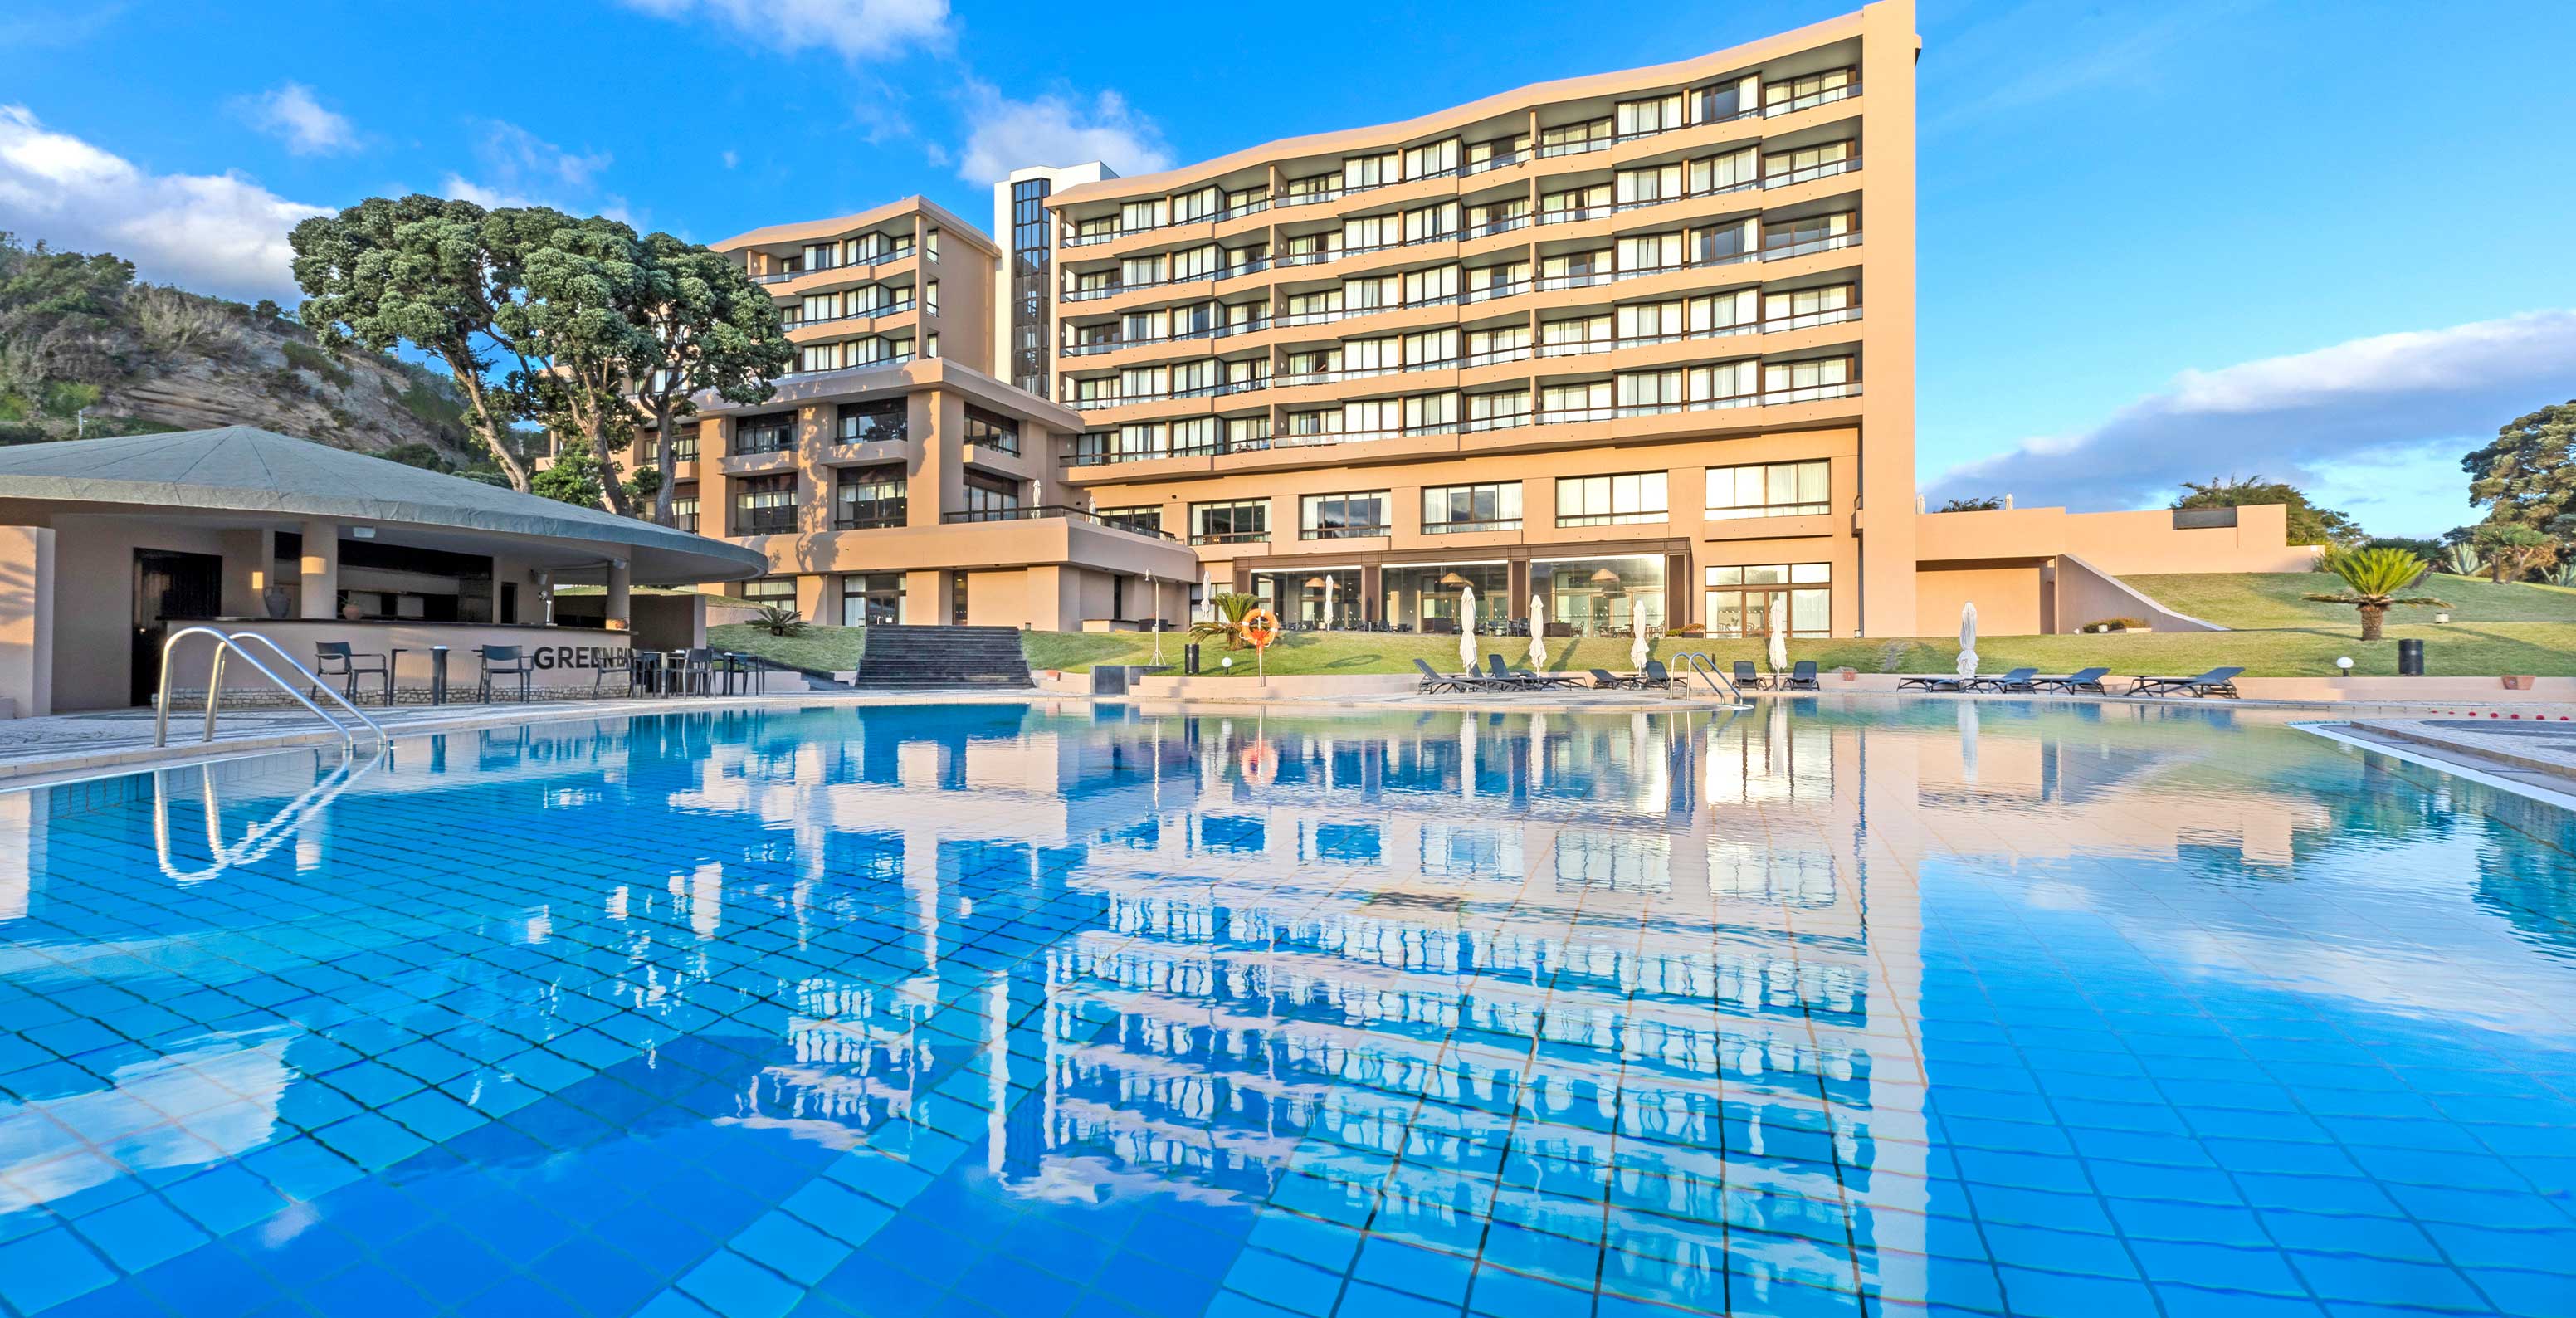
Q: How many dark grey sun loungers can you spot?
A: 12